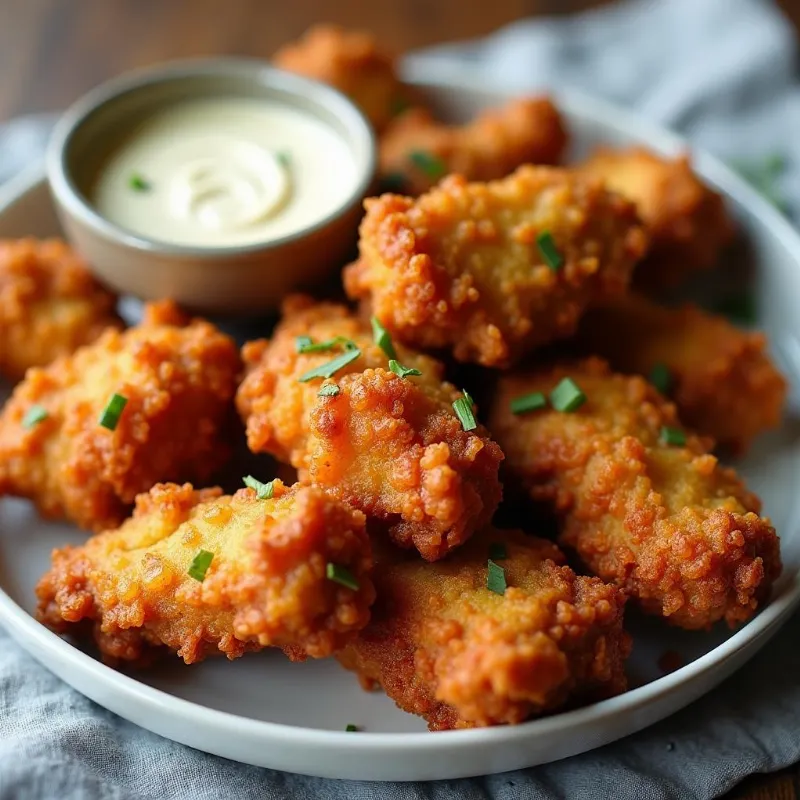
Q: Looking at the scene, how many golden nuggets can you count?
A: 11